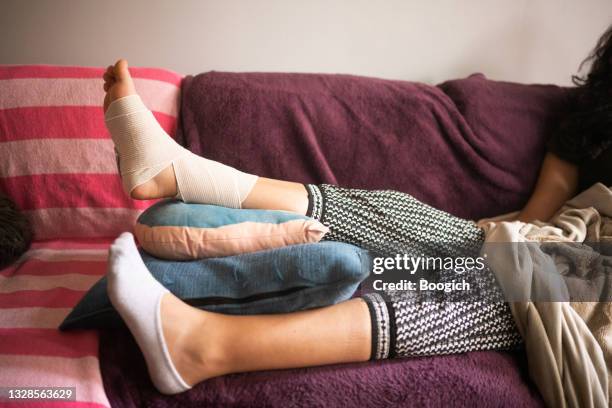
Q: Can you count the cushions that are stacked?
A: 2